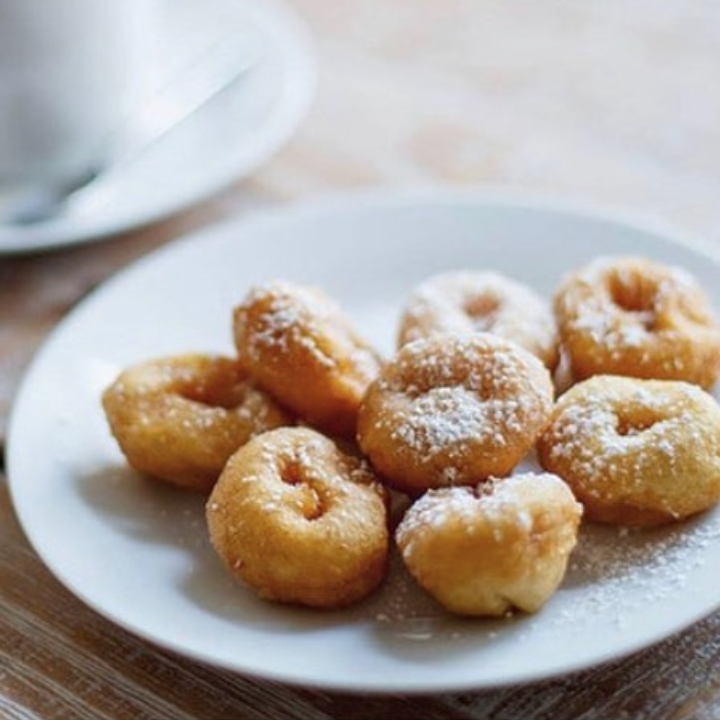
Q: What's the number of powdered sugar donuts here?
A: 8